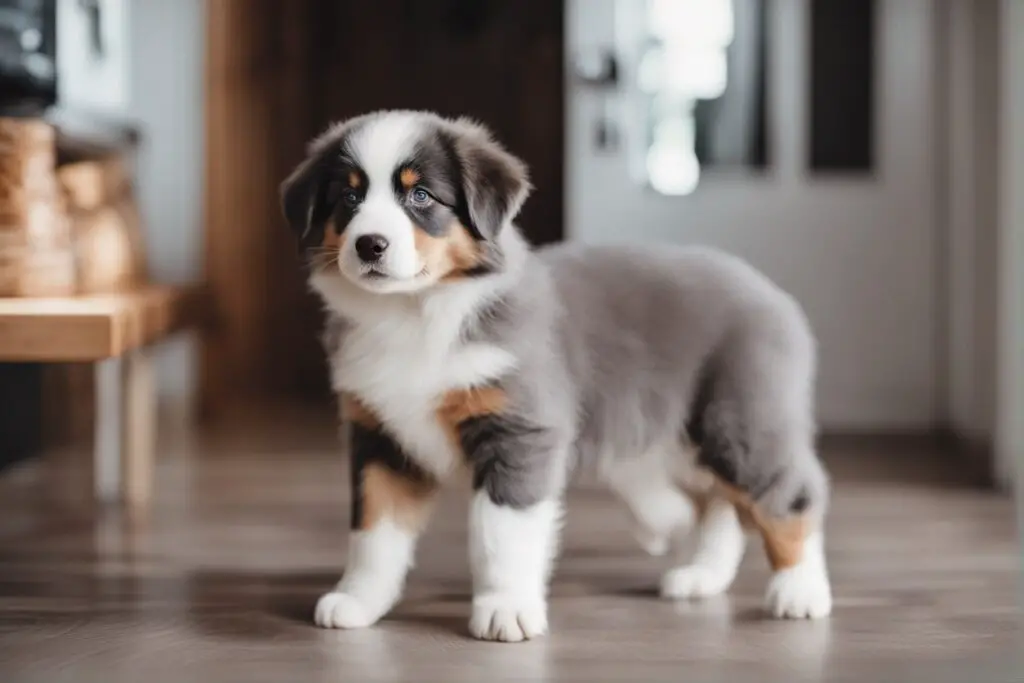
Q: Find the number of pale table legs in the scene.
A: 2